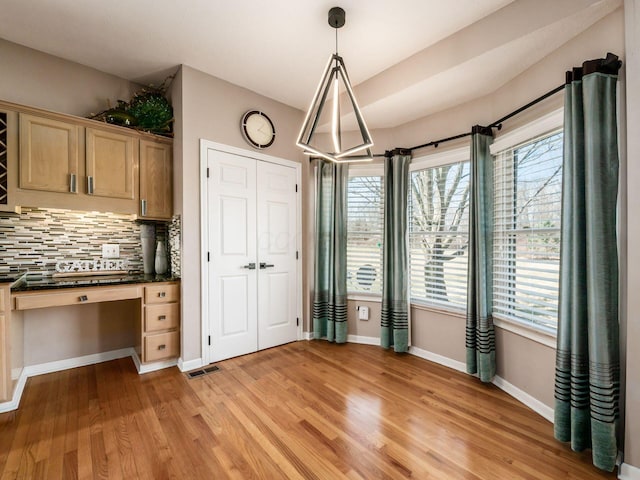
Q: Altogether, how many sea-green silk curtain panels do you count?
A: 4